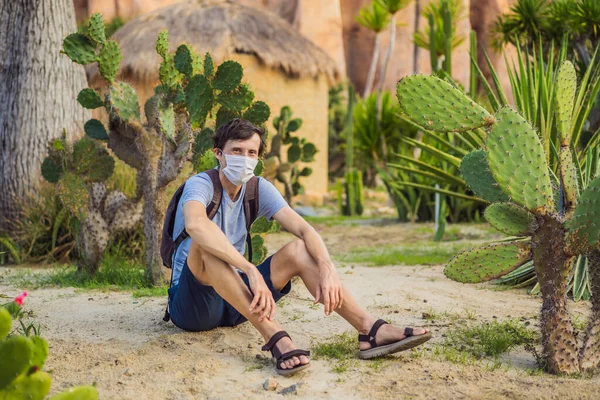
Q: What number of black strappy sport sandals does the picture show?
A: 2